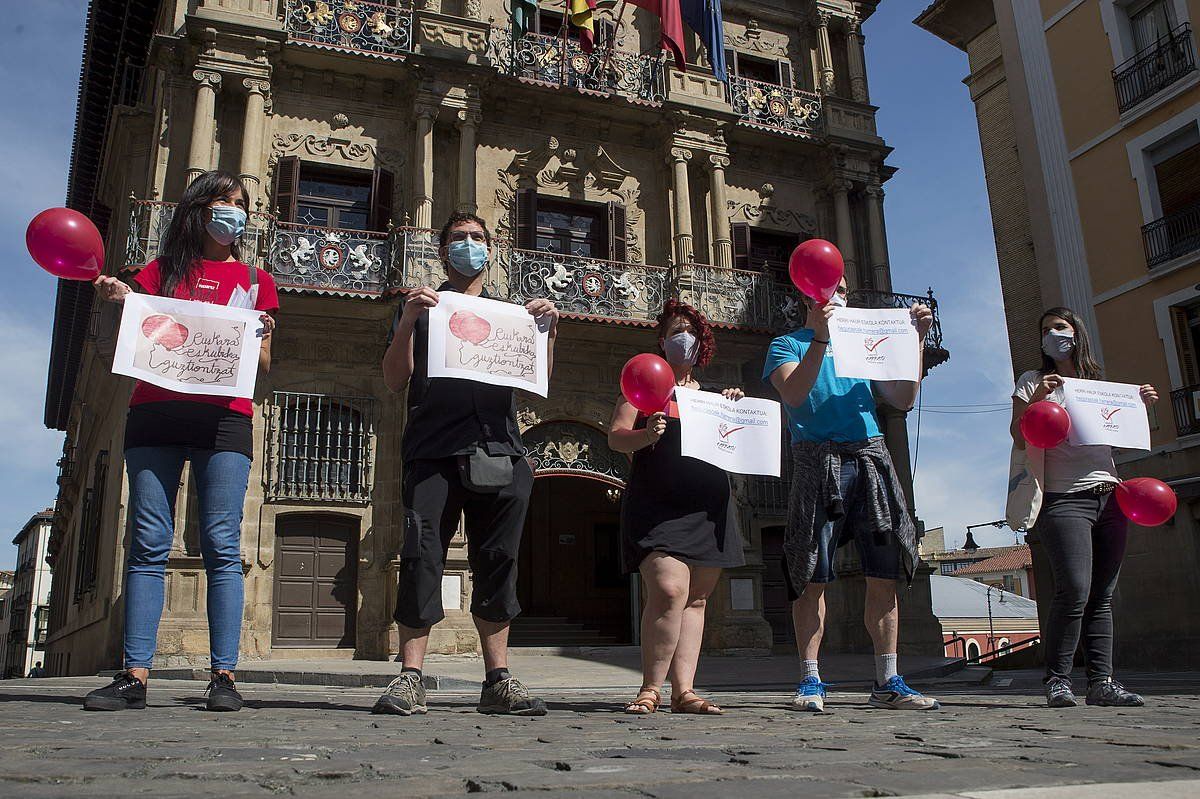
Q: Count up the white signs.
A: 5